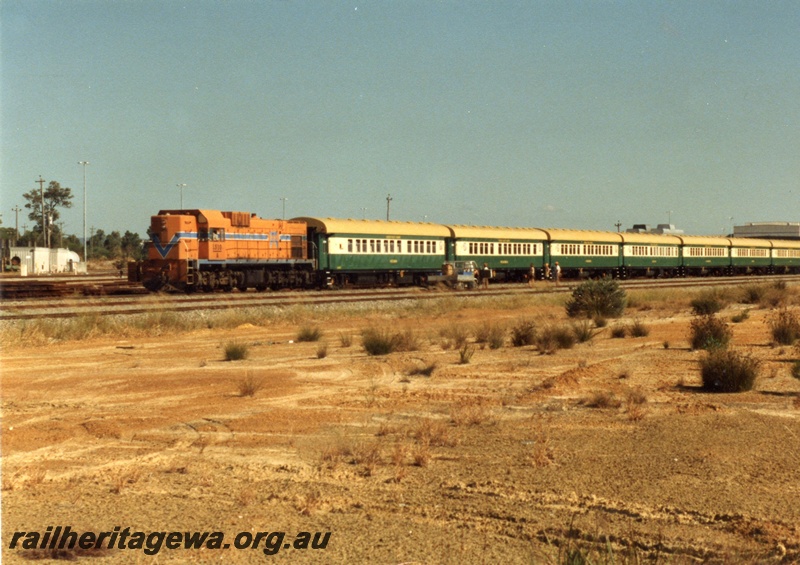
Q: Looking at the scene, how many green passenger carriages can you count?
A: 7